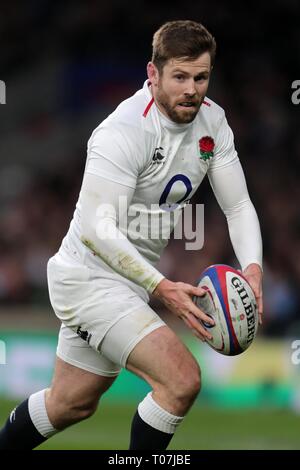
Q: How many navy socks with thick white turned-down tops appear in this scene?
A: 2